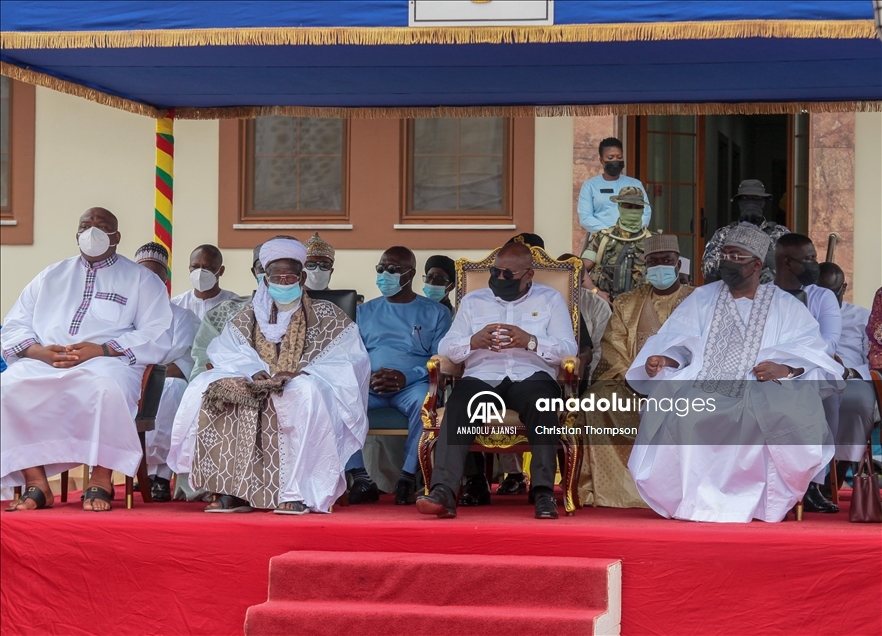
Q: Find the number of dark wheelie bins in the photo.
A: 0